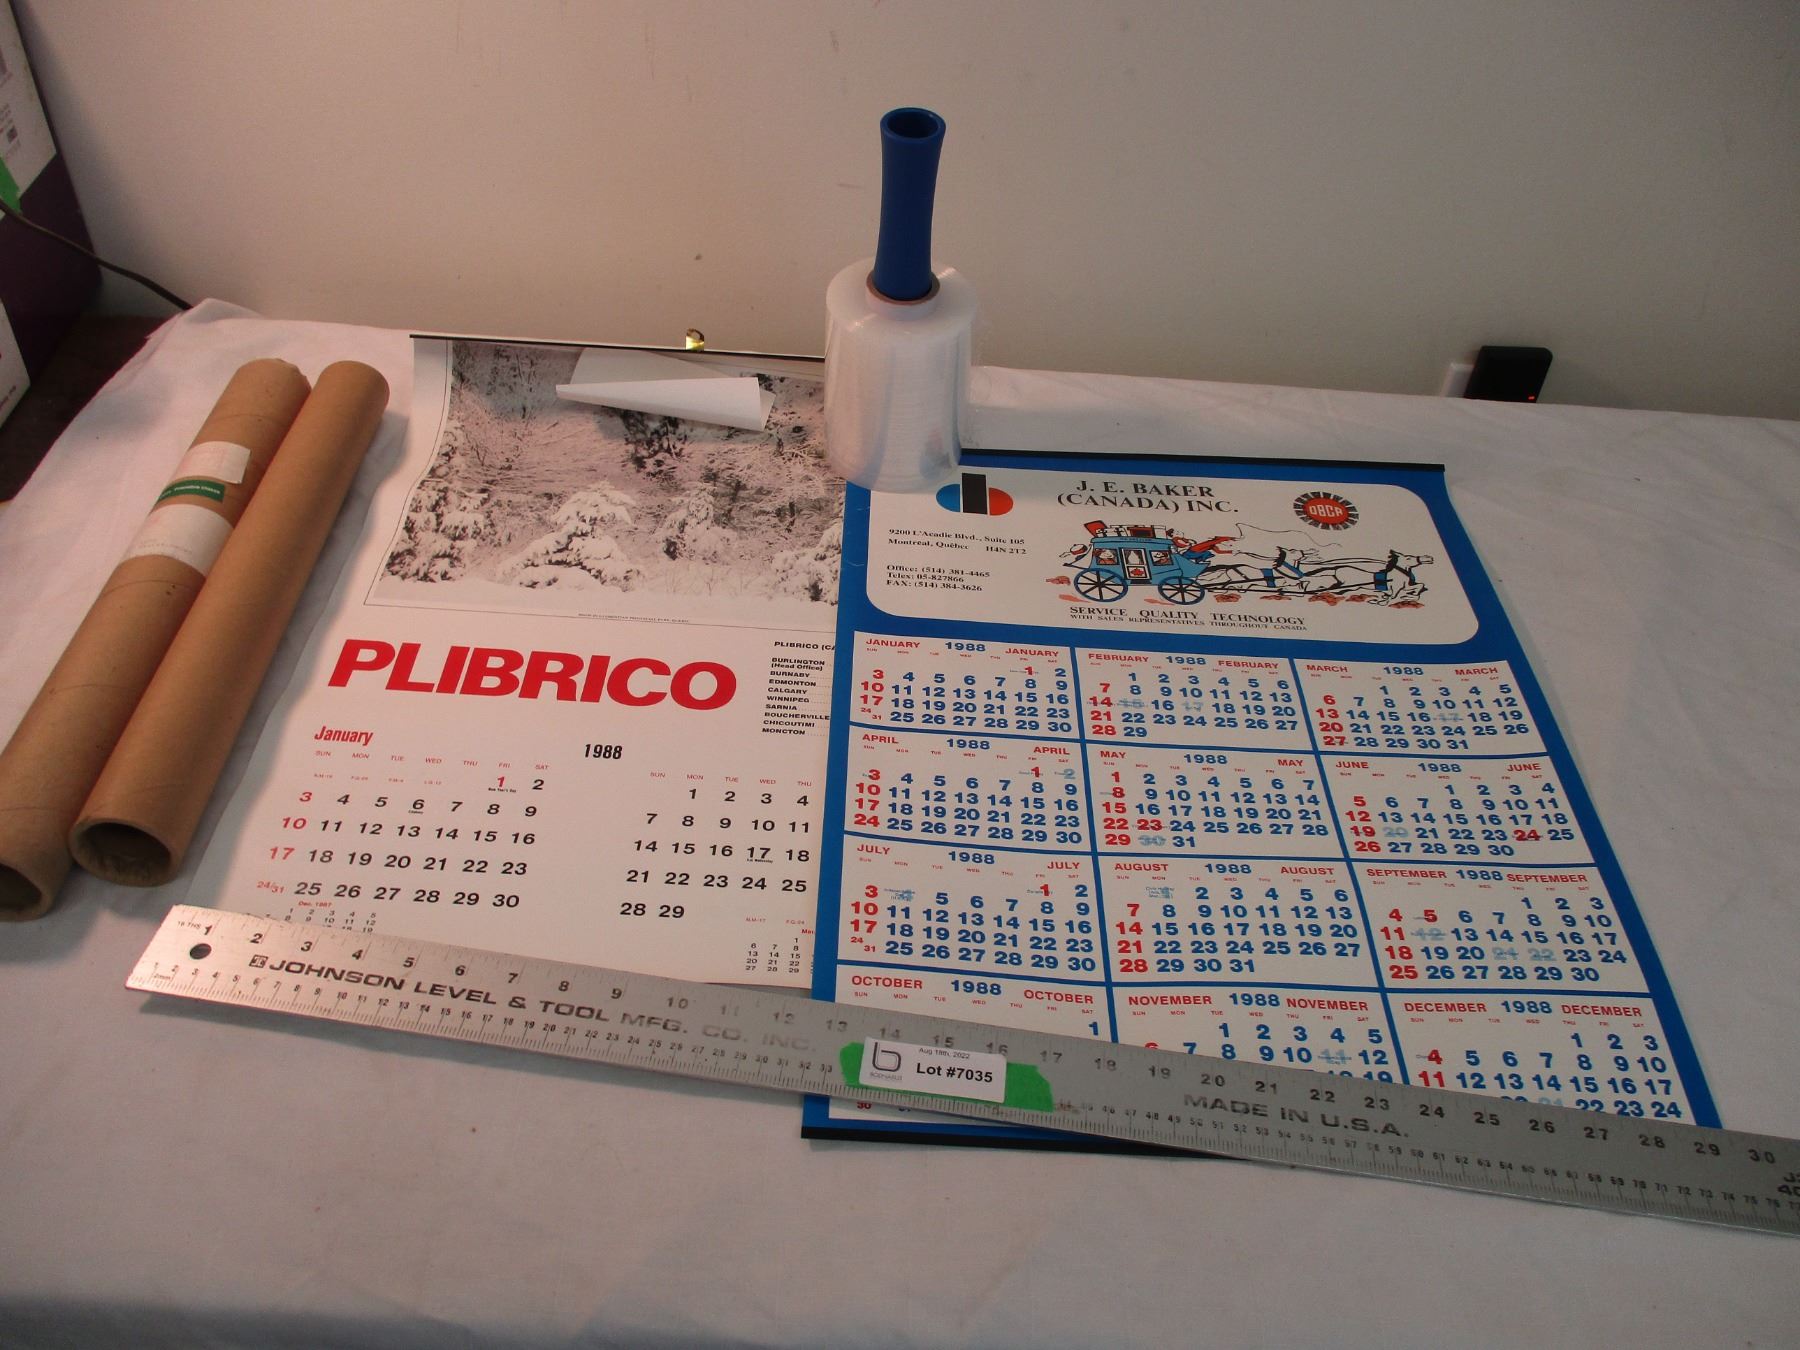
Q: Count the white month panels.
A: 12